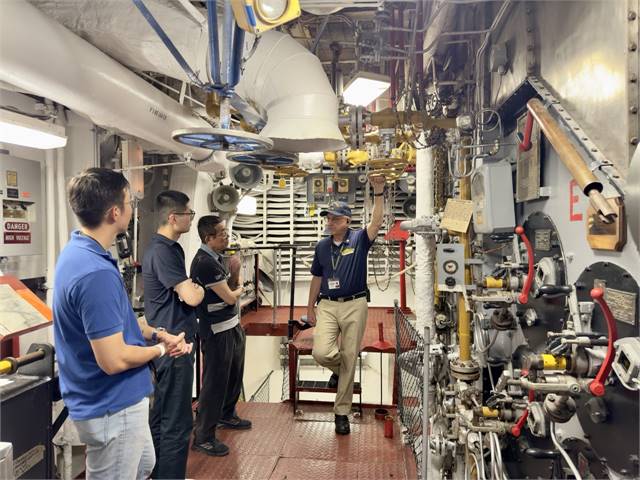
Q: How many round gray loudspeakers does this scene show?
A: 2